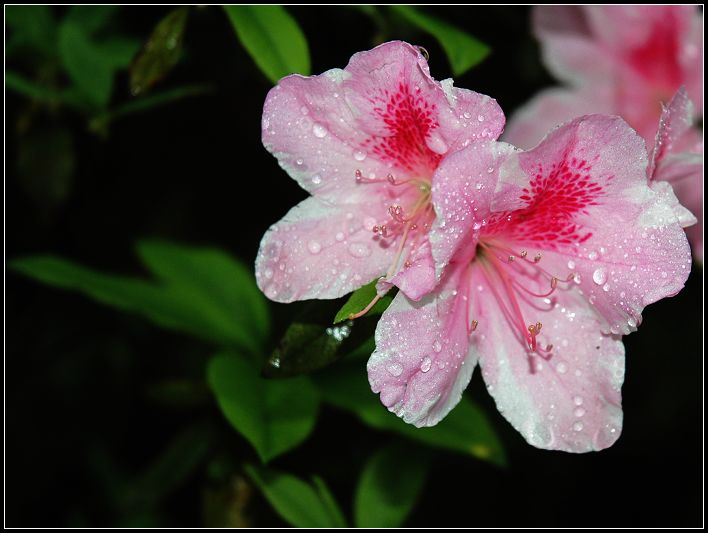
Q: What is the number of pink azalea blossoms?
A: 3